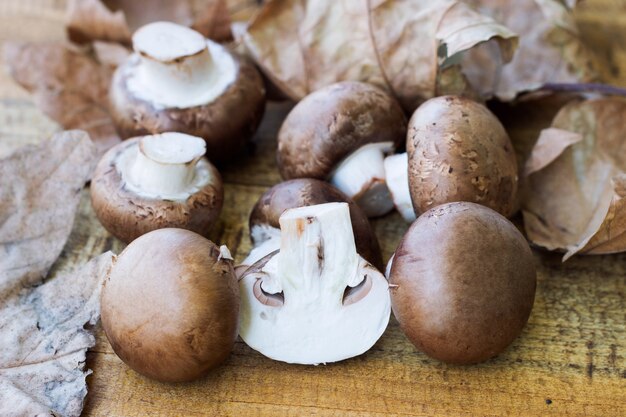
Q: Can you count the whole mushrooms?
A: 7